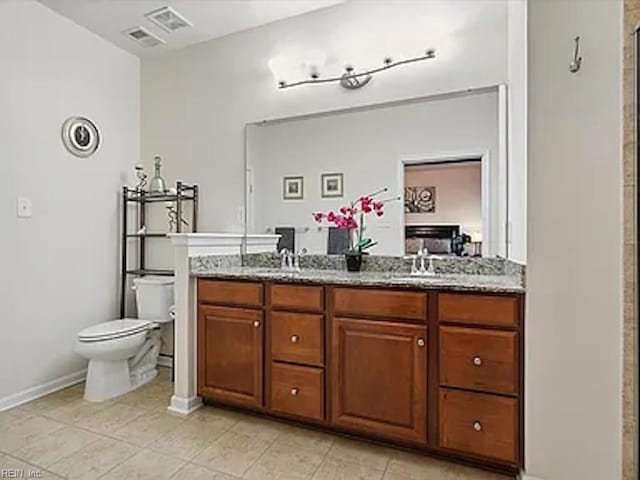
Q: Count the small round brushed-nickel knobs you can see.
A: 6